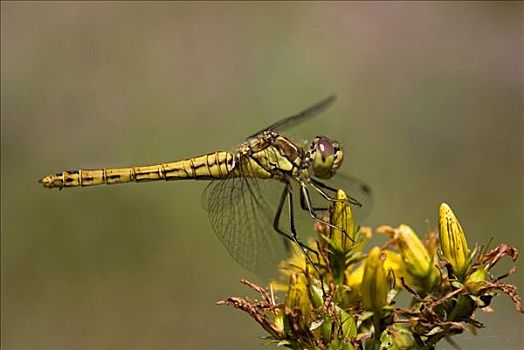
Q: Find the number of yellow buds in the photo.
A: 5